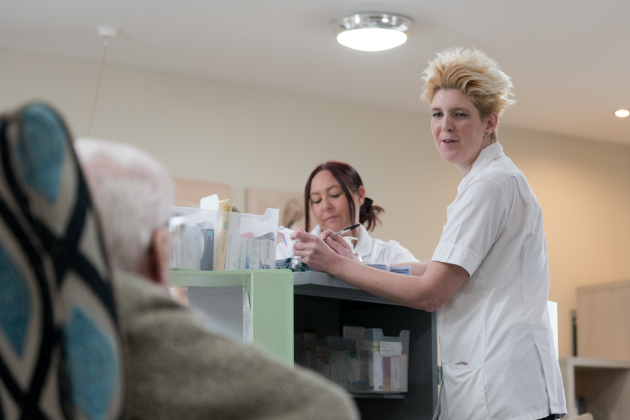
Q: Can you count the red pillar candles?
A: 0